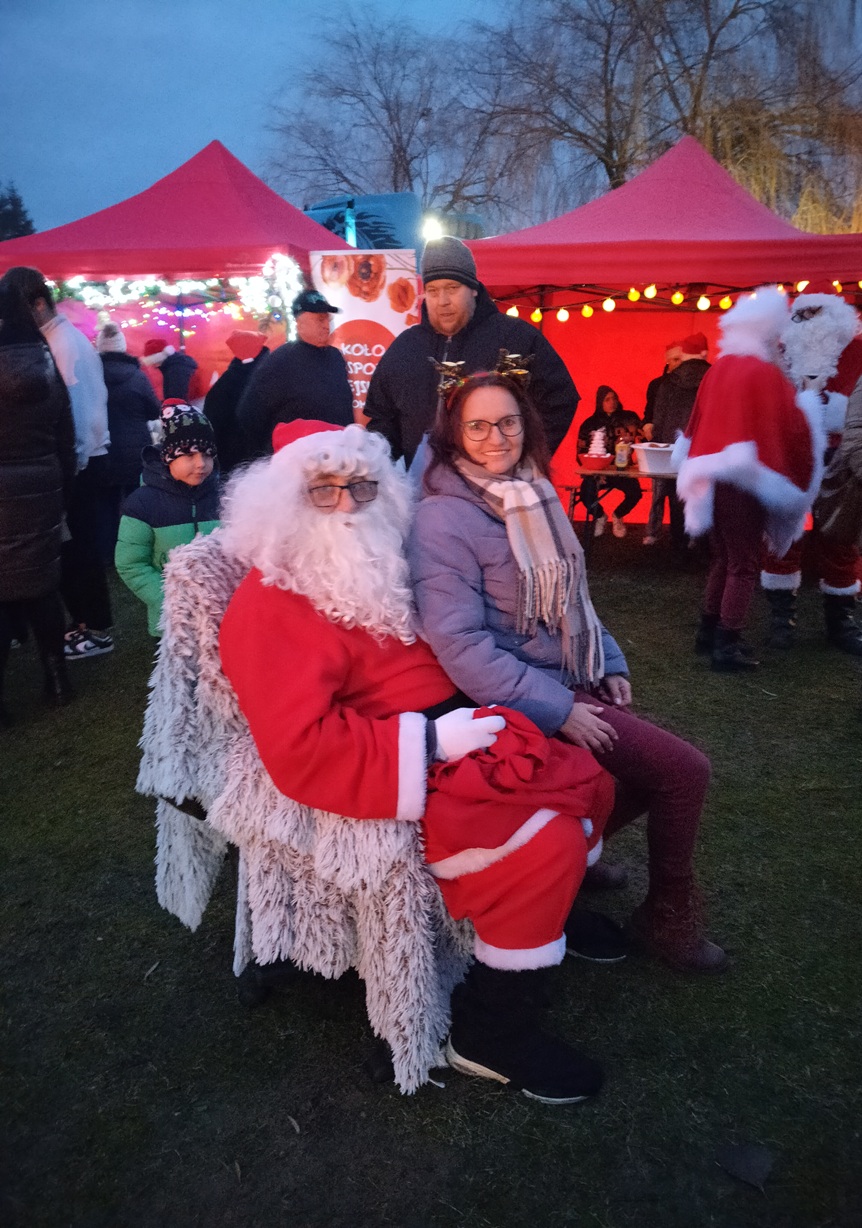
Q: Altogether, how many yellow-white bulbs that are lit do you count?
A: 15